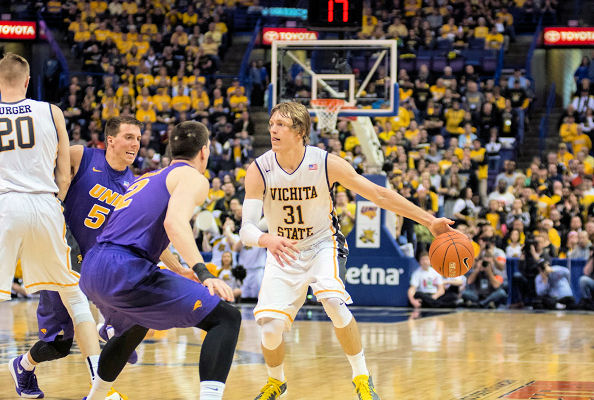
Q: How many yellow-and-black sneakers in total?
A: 2